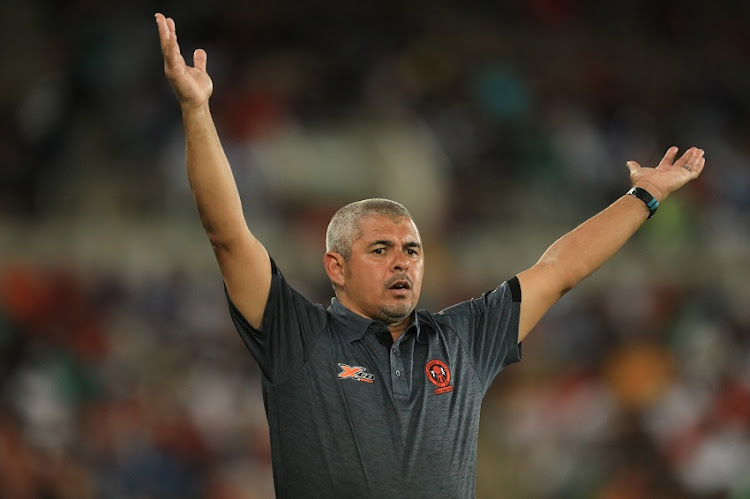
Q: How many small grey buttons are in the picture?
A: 2